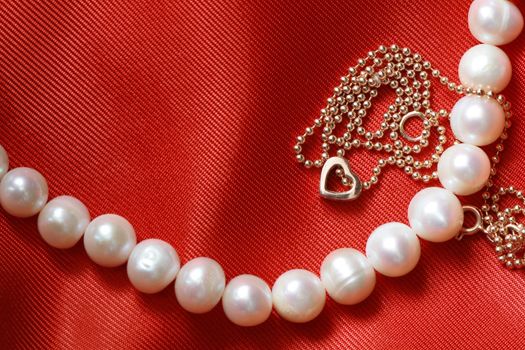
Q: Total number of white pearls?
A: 15